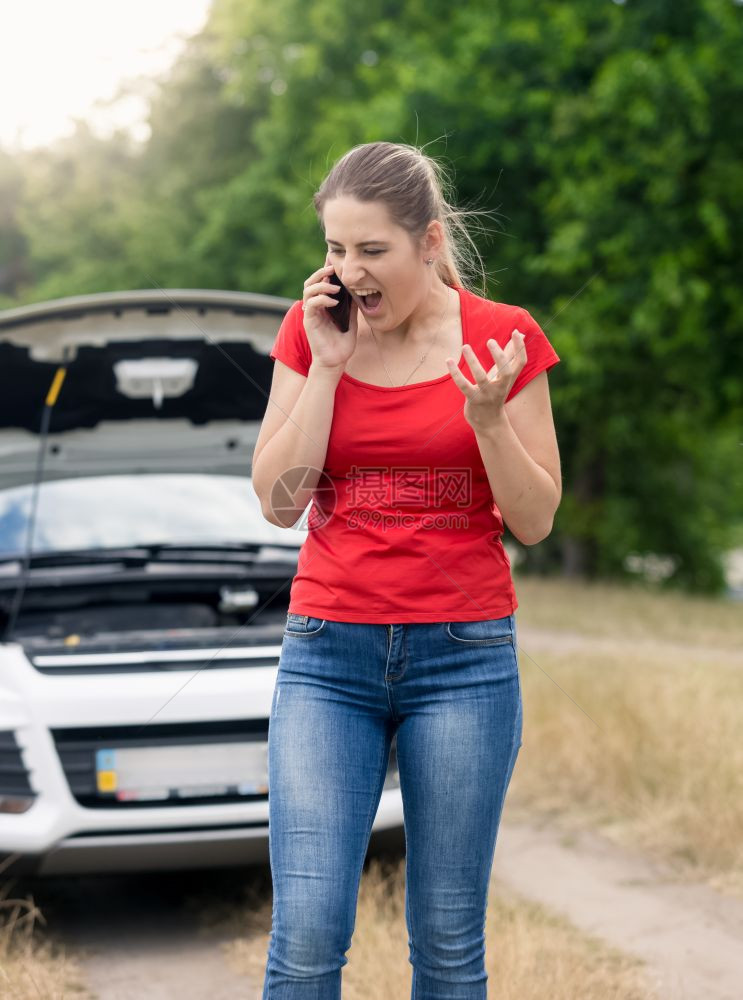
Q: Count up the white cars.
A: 1